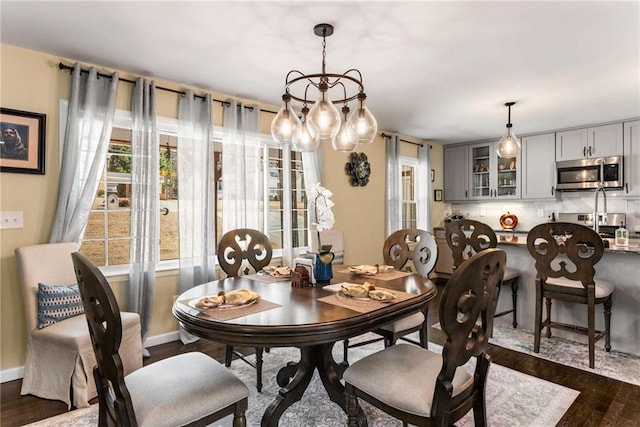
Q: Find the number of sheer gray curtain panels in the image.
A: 8